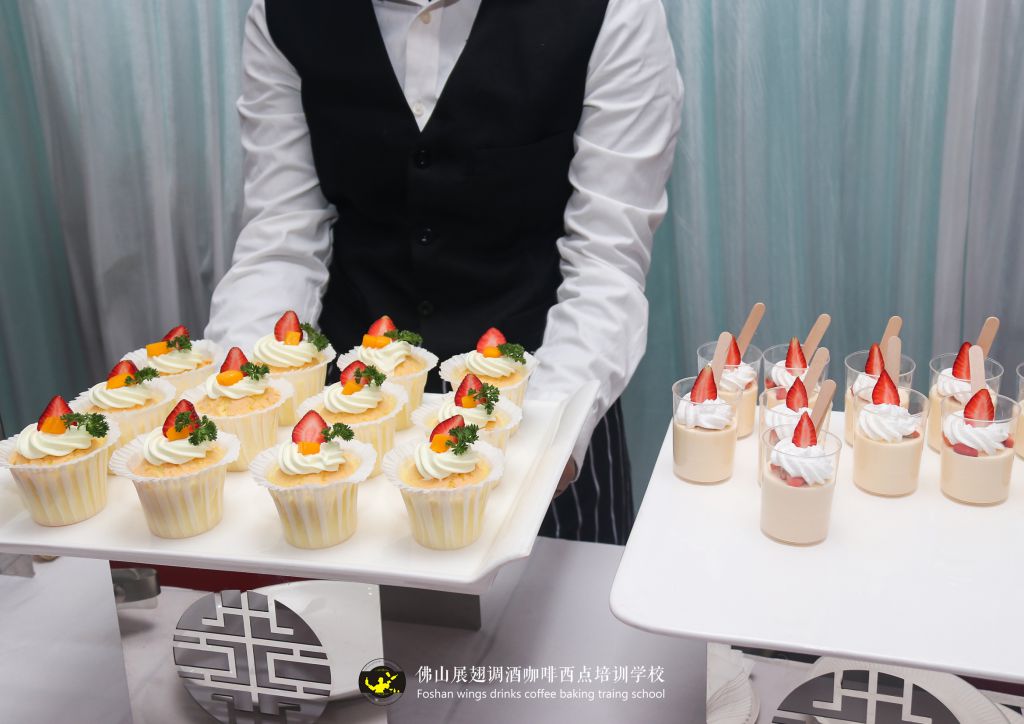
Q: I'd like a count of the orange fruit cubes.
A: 12